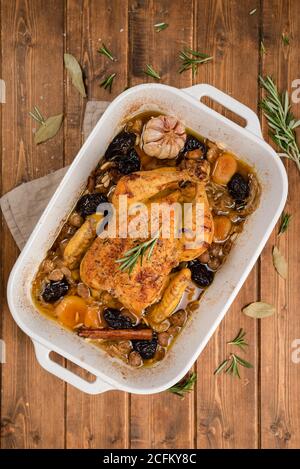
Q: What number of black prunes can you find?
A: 9